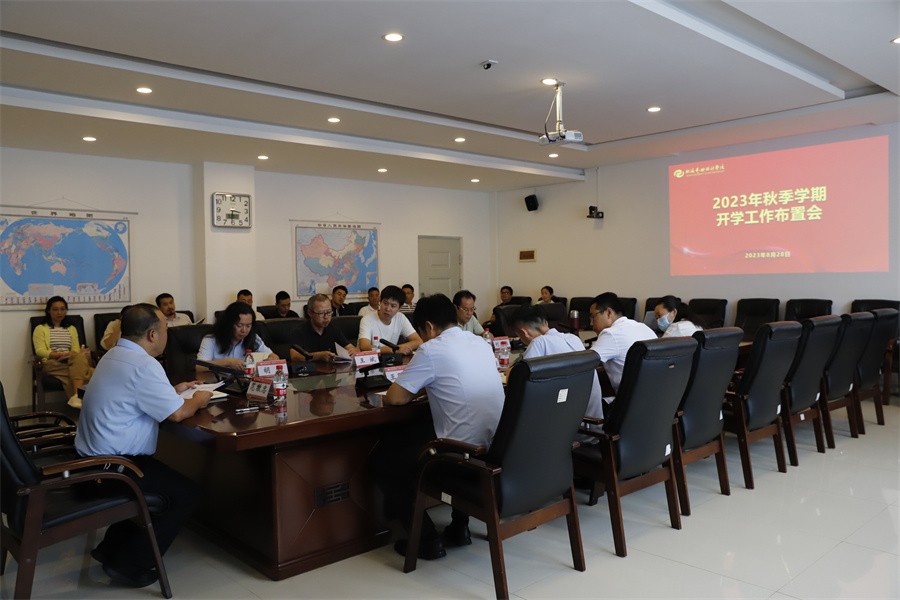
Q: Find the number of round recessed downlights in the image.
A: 12